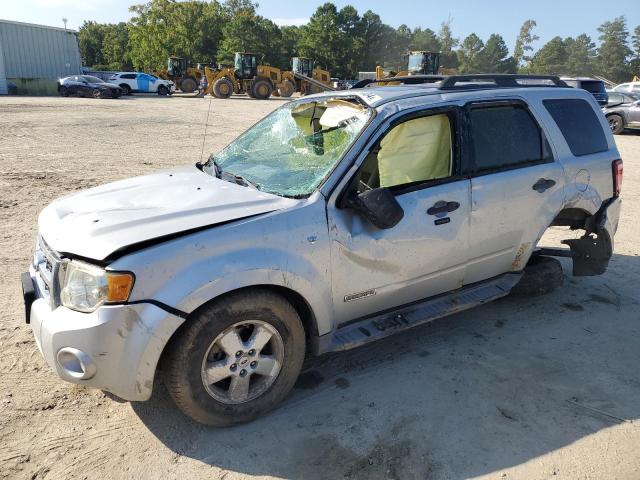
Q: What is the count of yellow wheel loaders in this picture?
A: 4